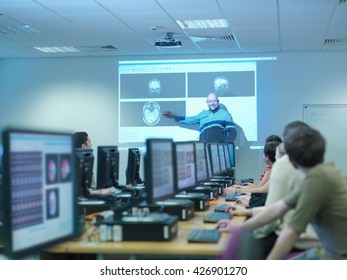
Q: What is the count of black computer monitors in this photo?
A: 12